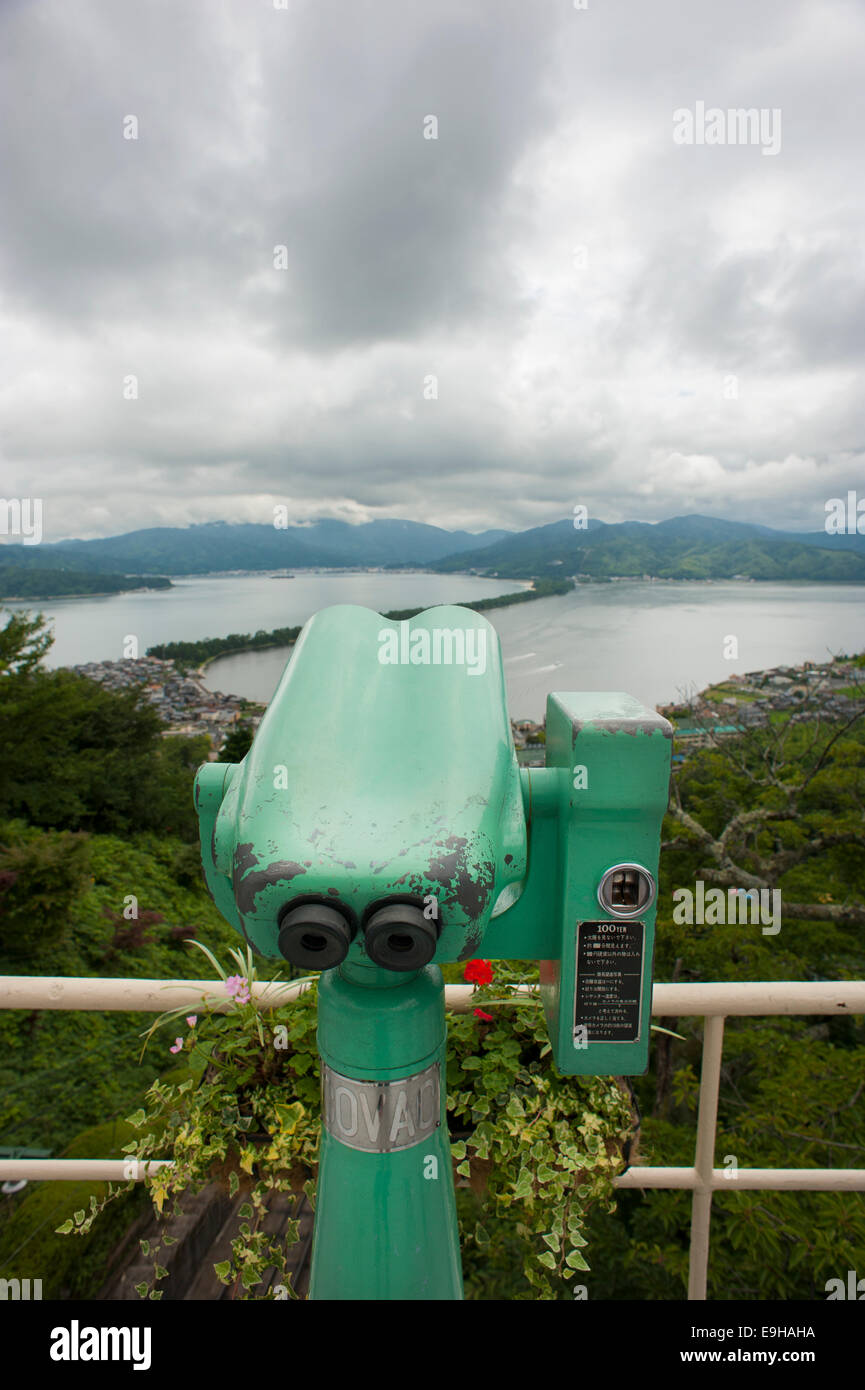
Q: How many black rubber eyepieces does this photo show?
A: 2